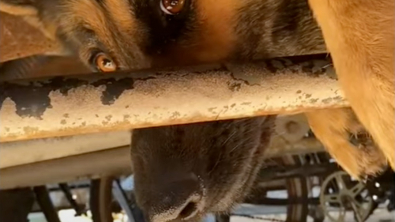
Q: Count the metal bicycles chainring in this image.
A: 1